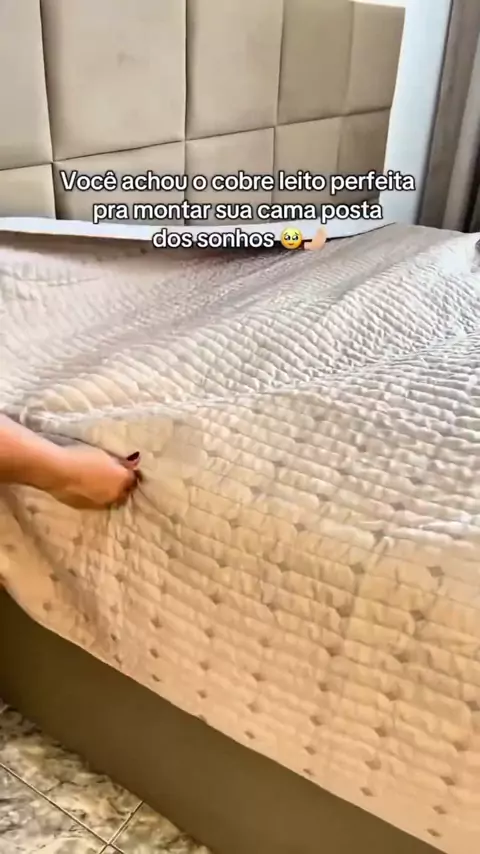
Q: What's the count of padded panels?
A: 10